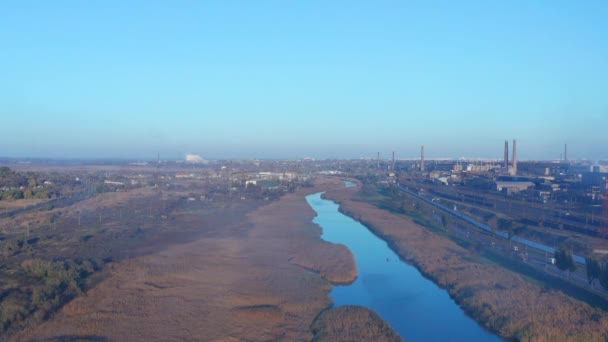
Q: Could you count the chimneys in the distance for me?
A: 6